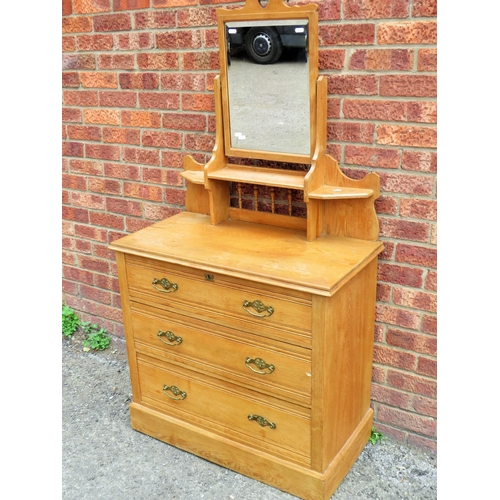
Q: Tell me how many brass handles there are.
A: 6